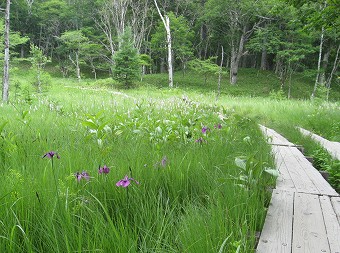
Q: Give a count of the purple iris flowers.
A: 8